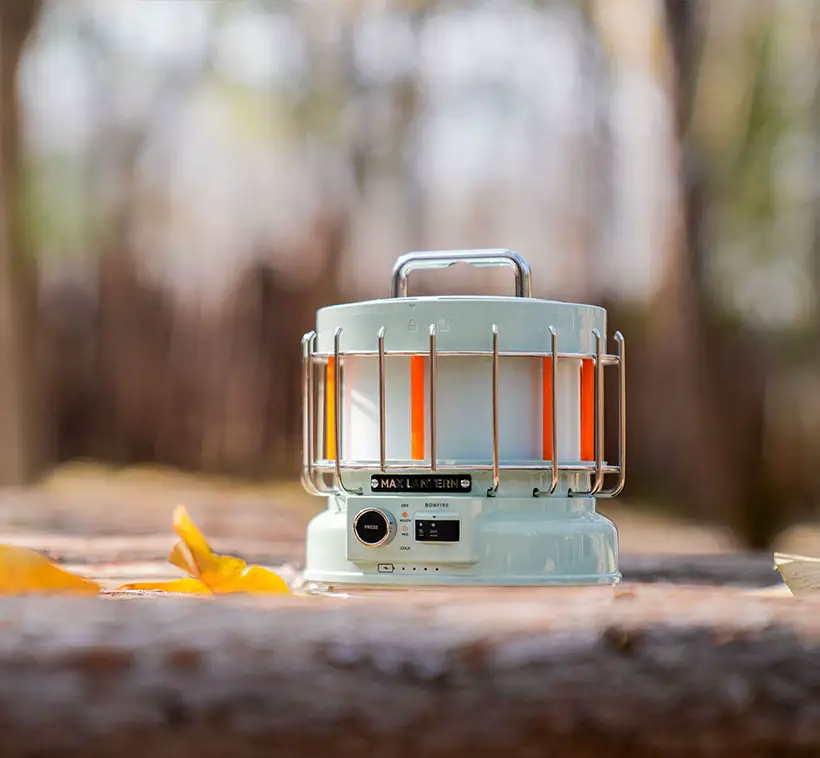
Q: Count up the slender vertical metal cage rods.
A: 9